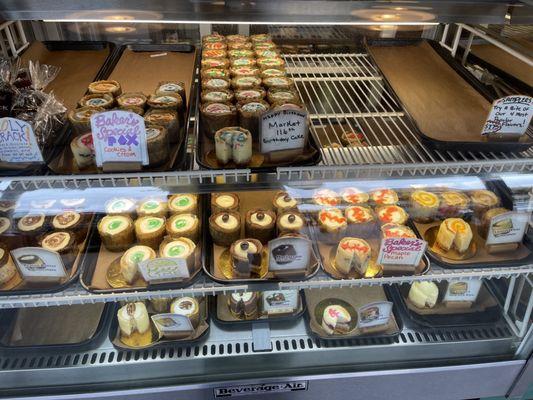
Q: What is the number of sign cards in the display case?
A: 13